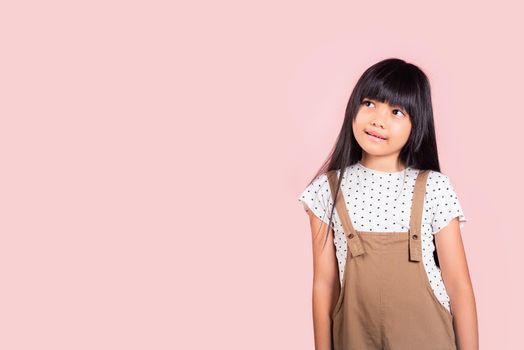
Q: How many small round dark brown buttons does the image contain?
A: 2